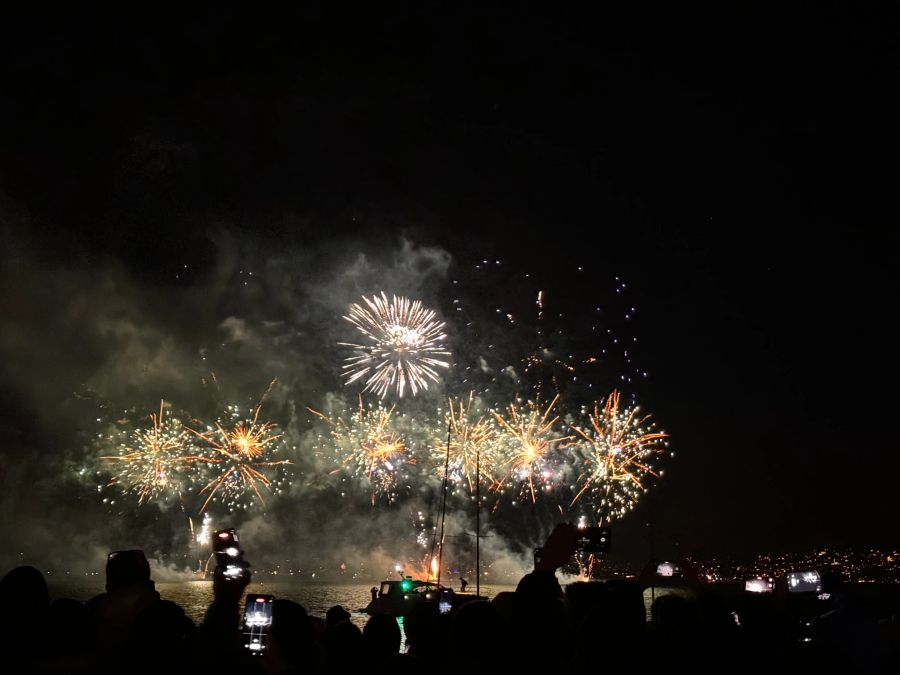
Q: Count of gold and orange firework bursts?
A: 6